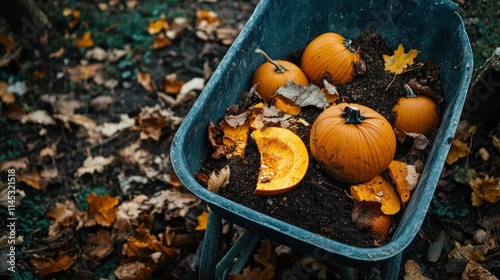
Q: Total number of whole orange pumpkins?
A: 4